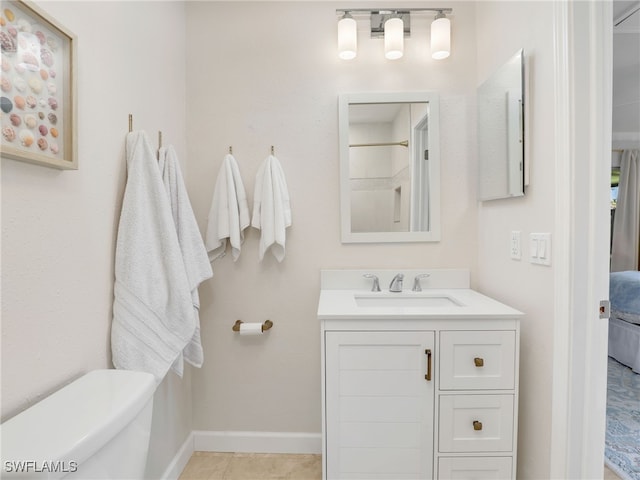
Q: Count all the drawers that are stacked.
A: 3